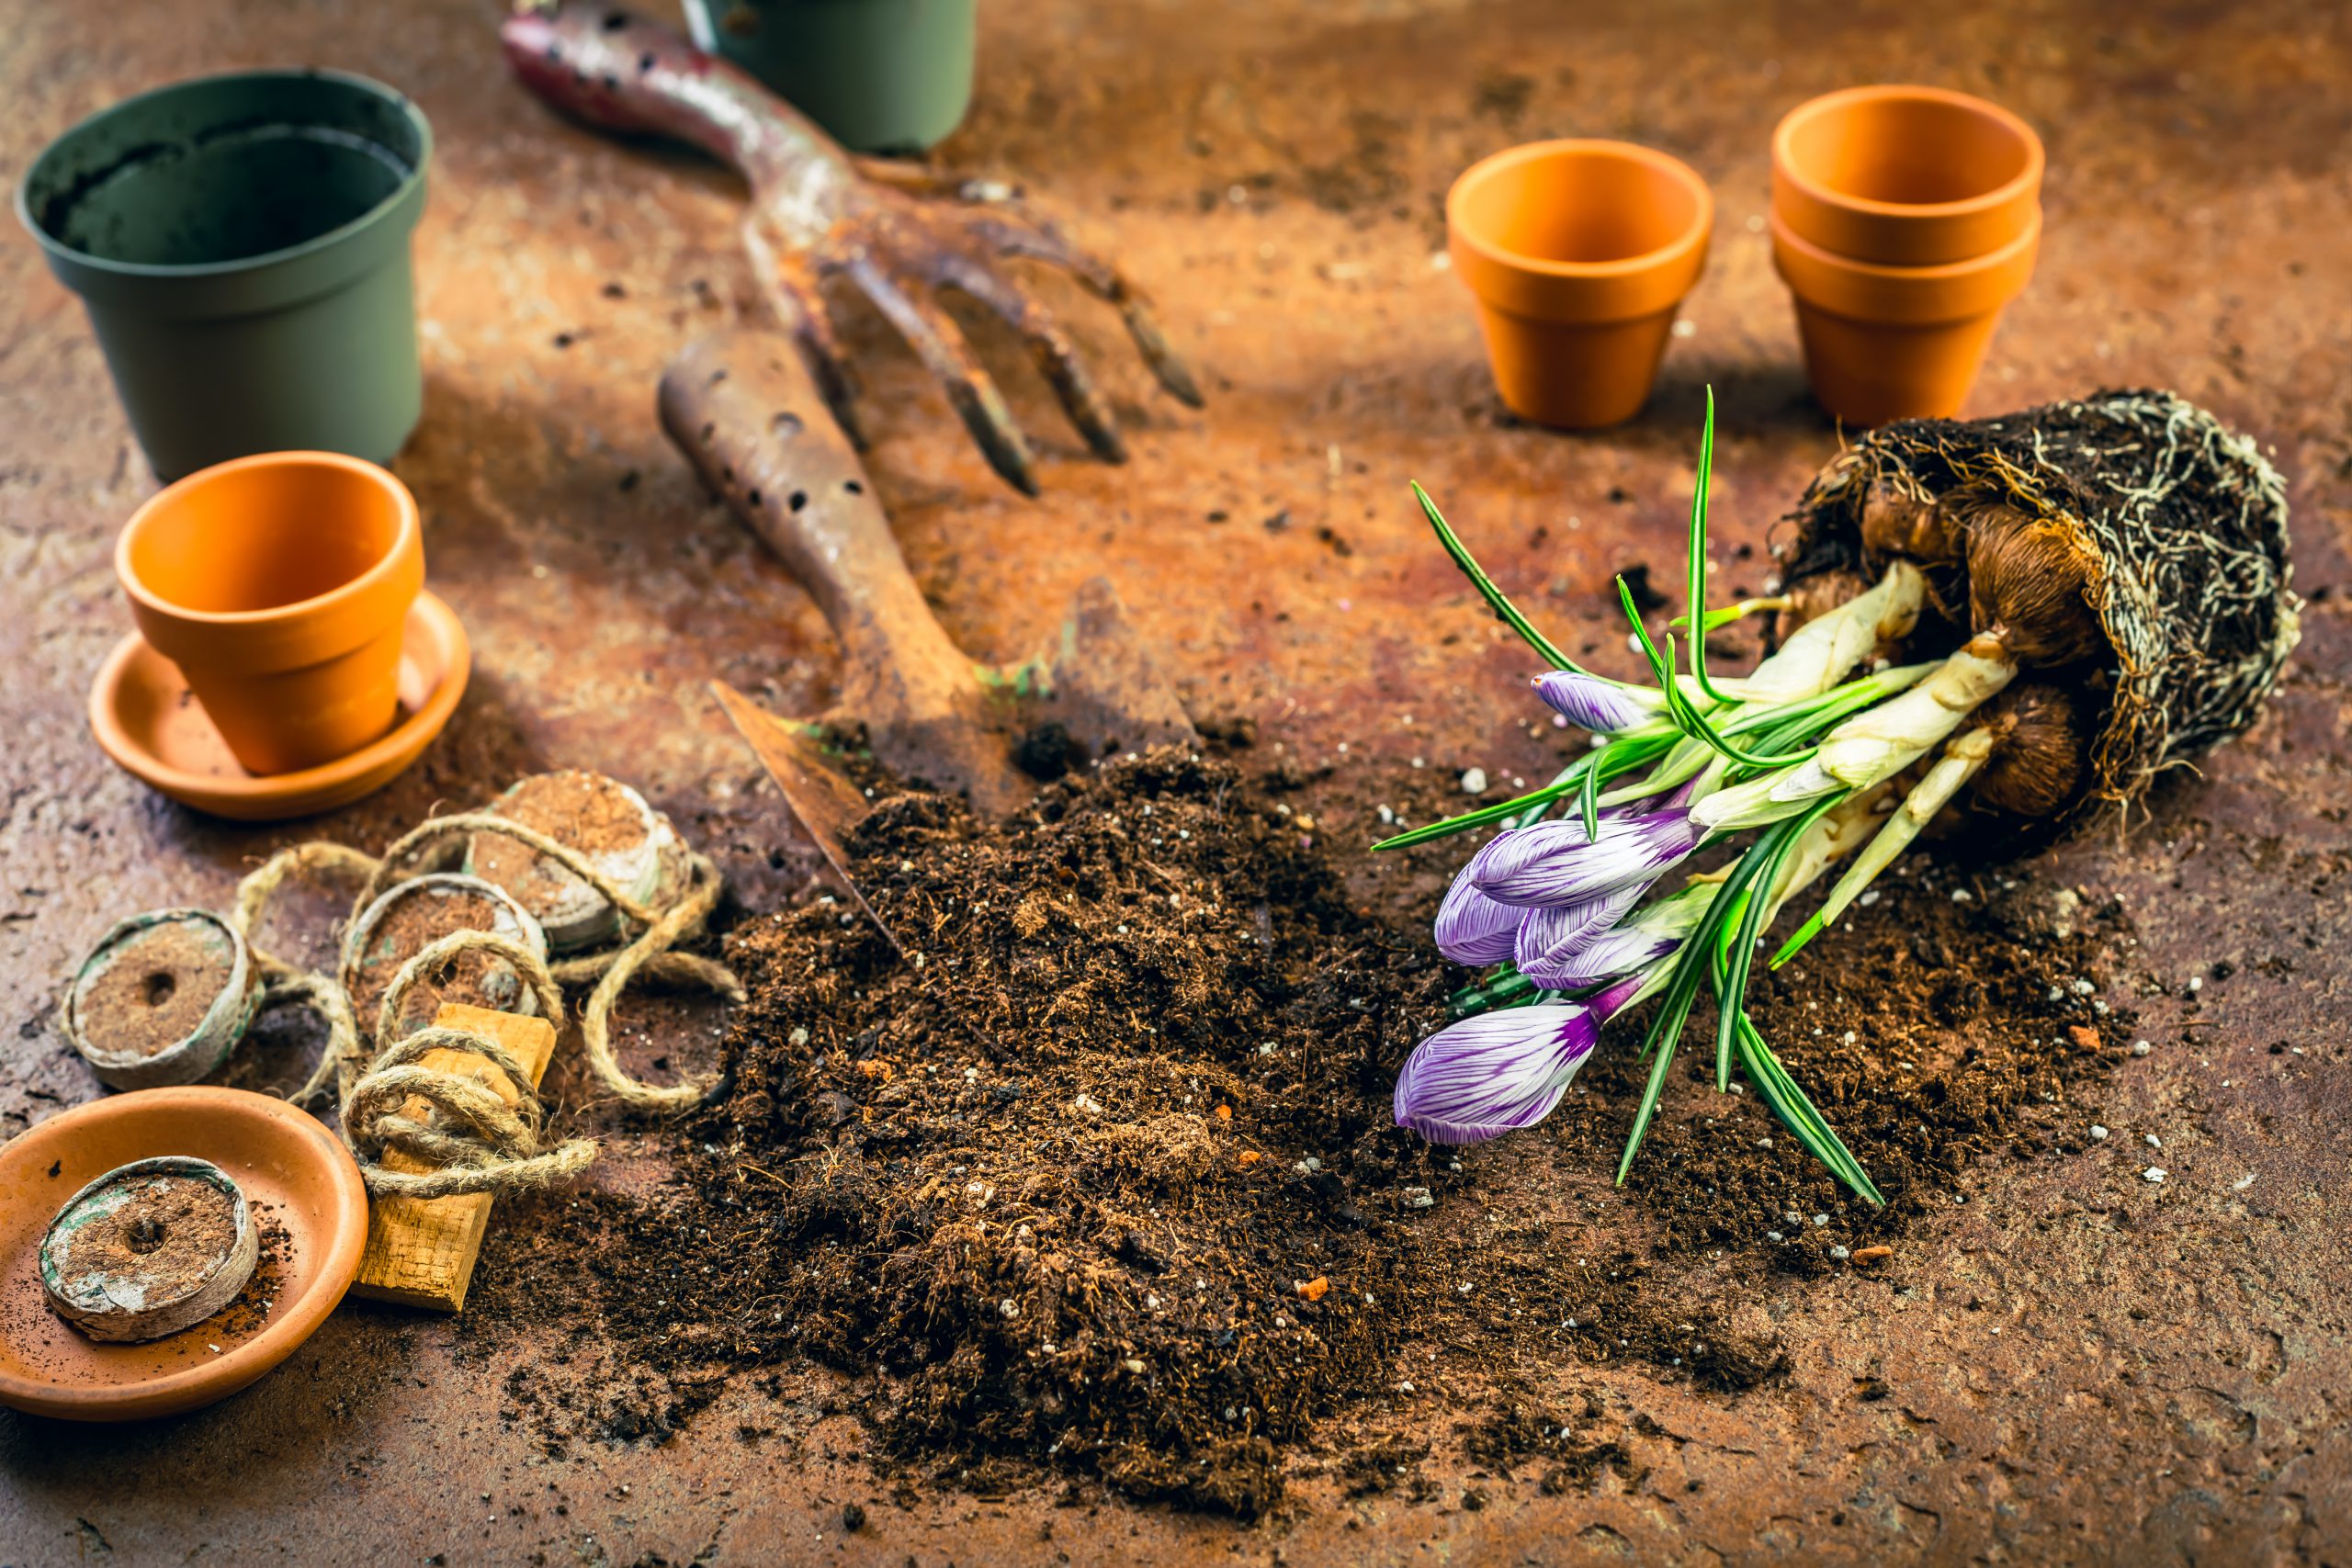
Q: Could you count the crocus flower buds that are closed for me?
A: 5